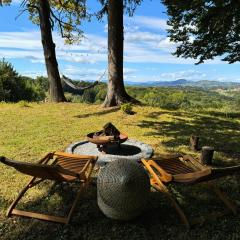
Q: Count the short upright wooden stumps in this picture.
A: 2